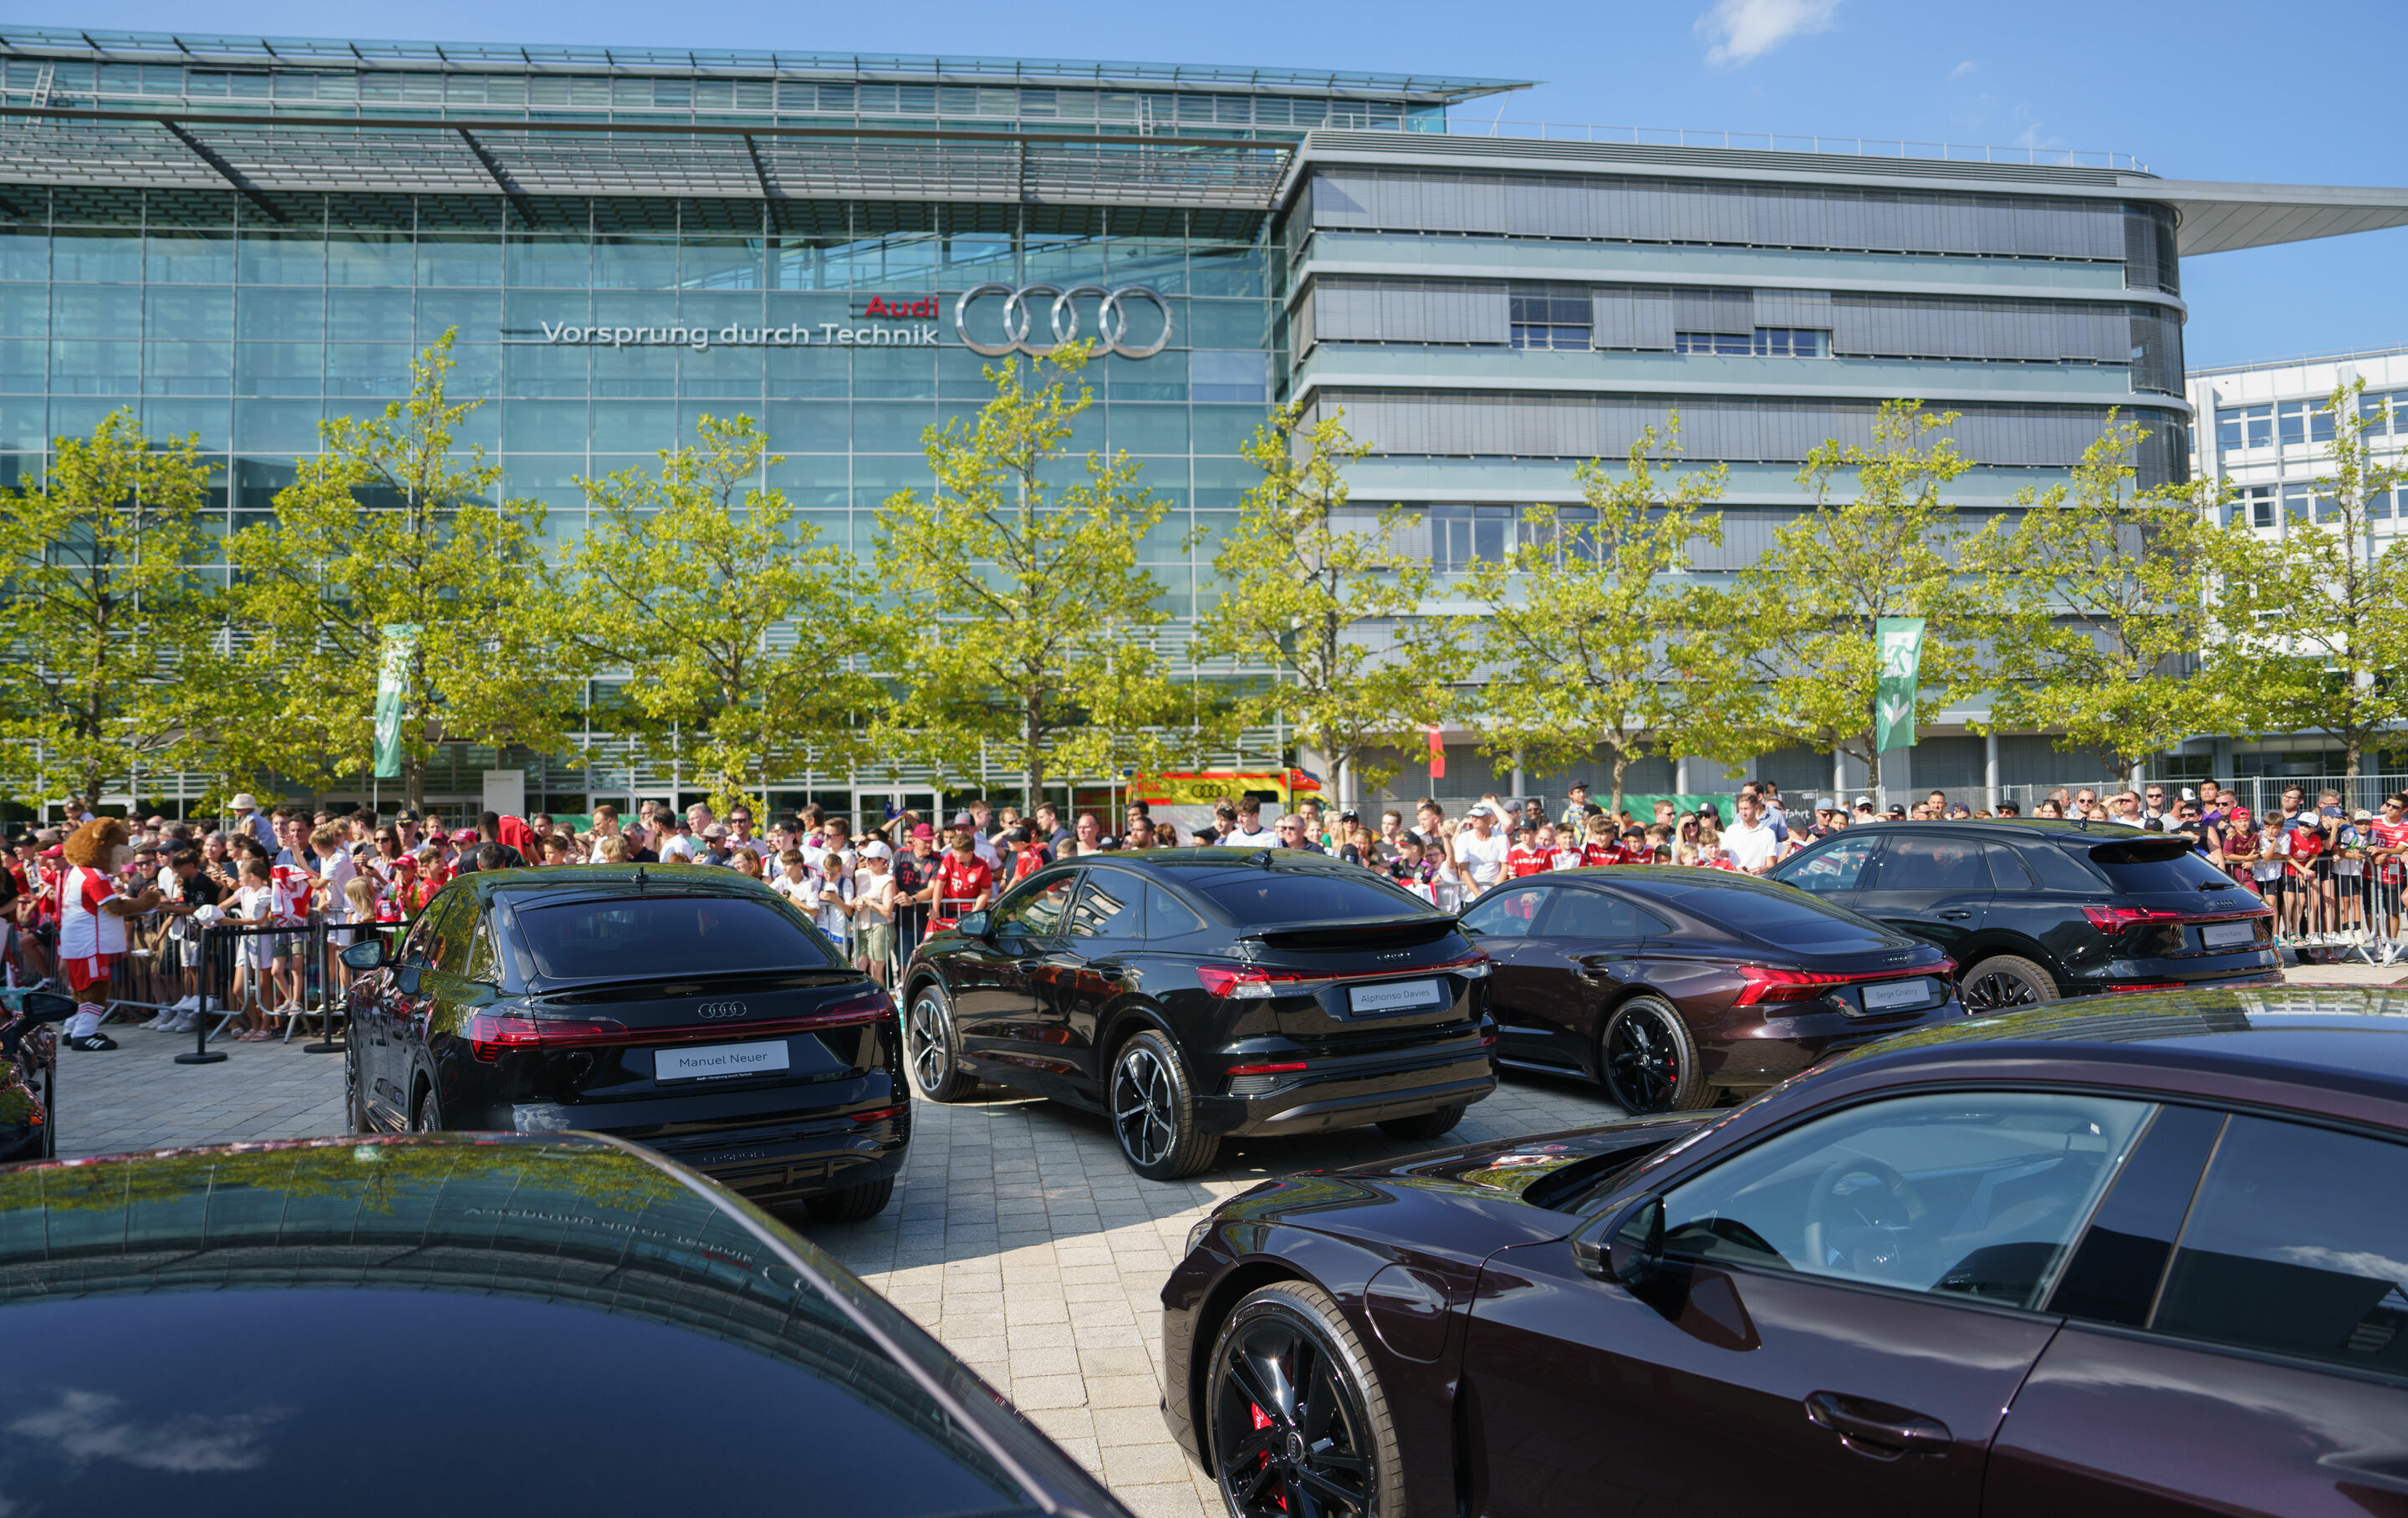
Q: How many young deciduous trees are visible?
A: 9